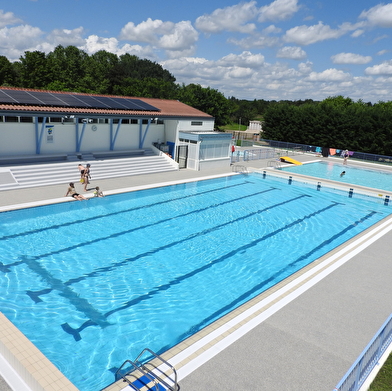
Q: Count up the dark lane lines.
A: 5